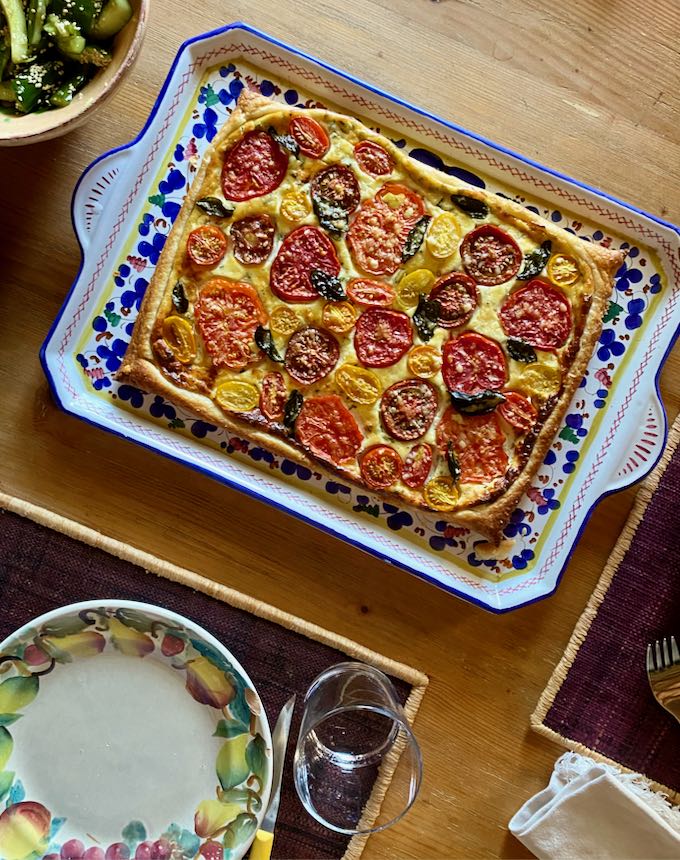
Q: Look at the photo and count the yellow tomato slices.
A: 12